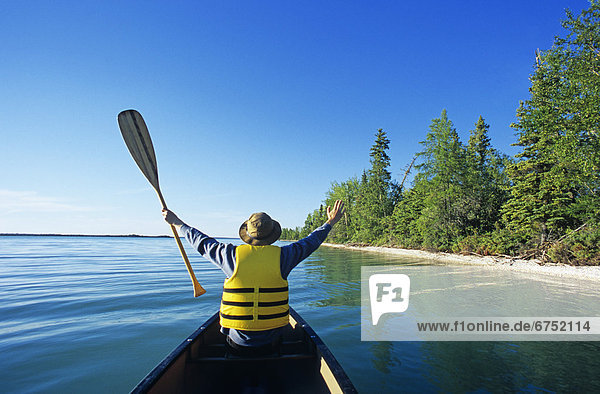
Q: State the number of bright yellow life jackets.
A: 1